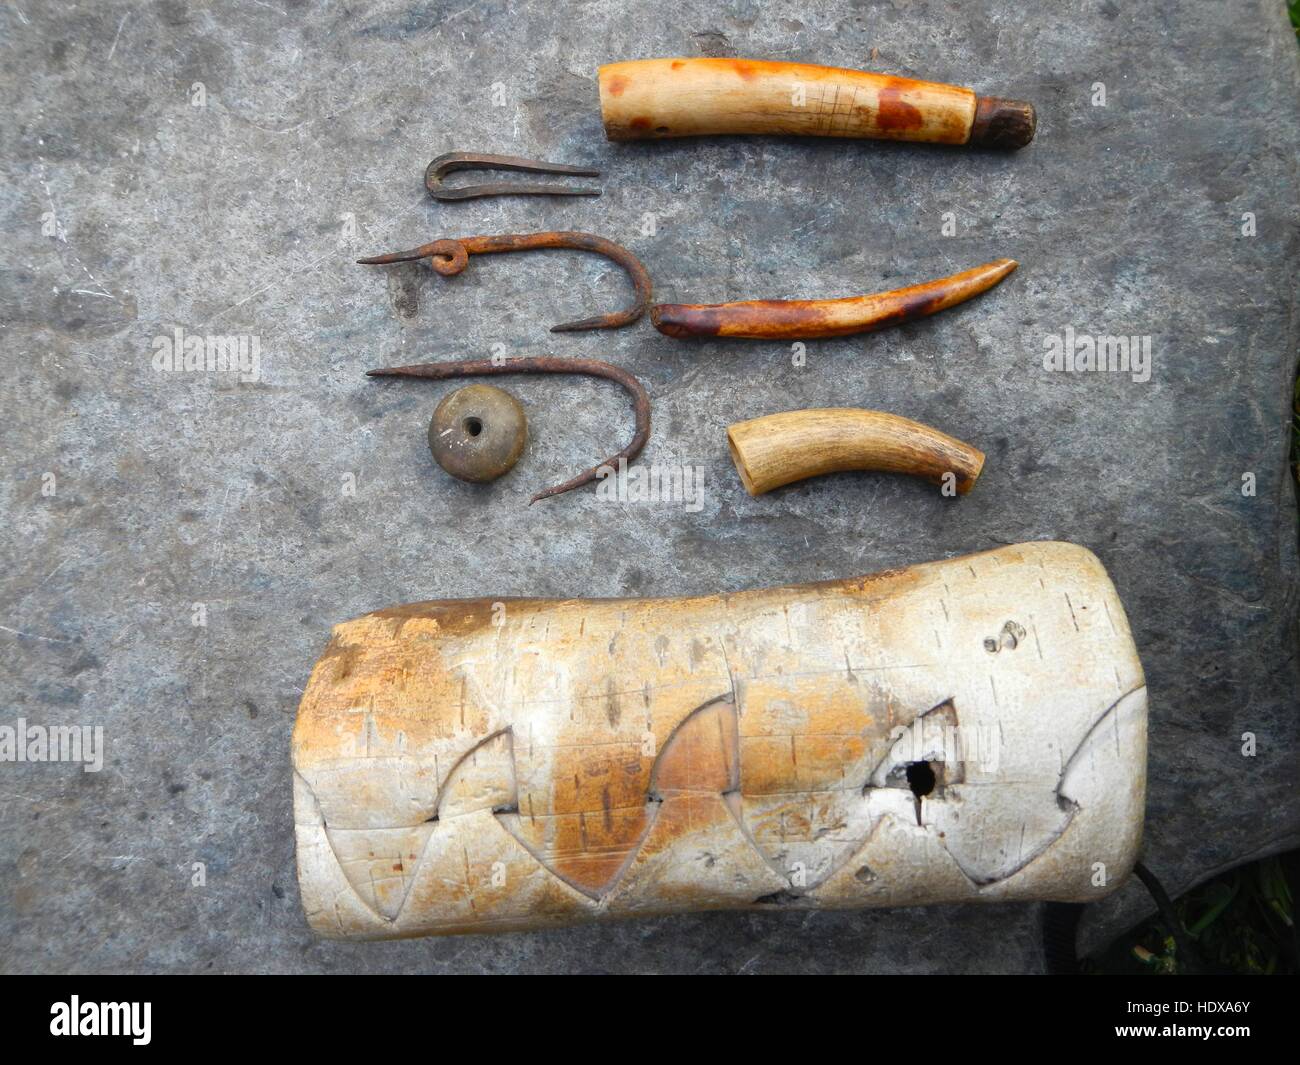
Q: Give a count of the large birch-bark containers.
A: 1